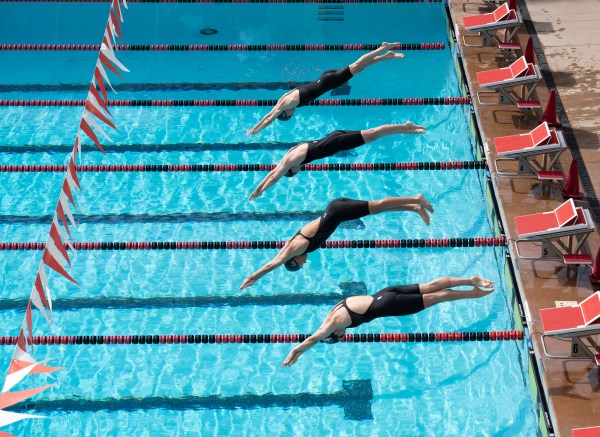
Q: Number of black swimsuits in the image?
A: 4